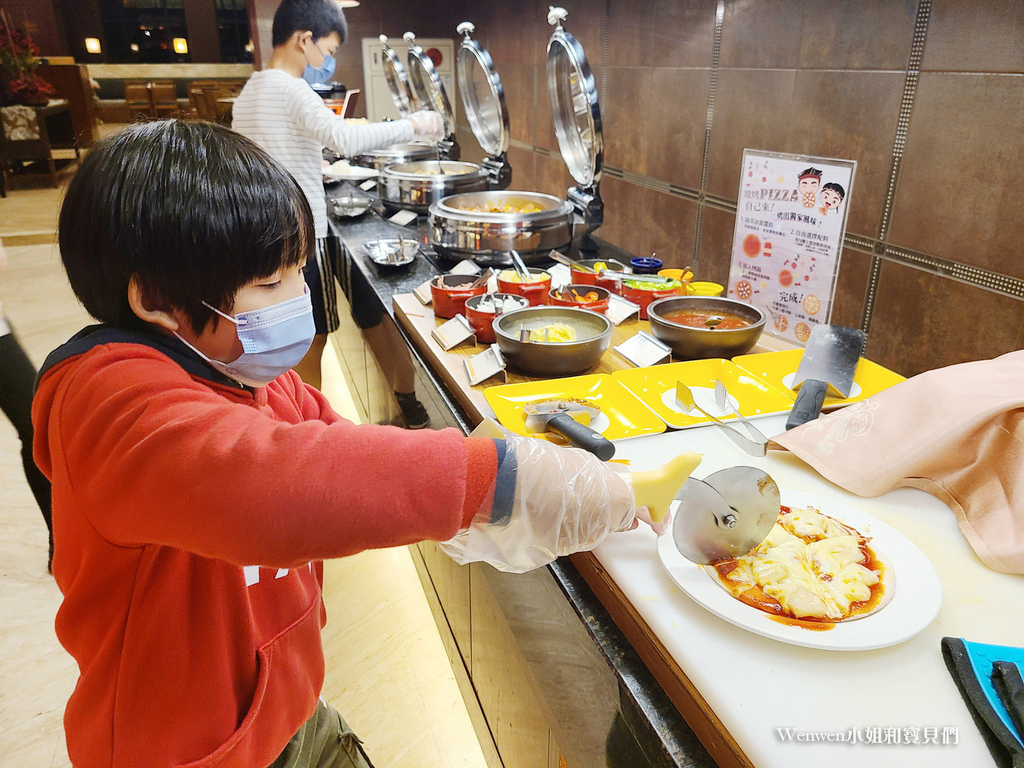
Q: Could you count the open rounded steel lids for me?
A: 4